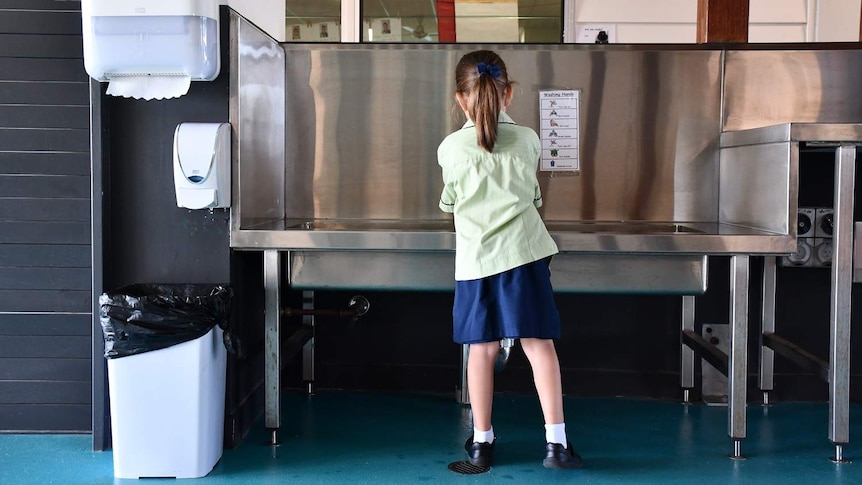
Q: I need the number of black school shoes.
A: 2